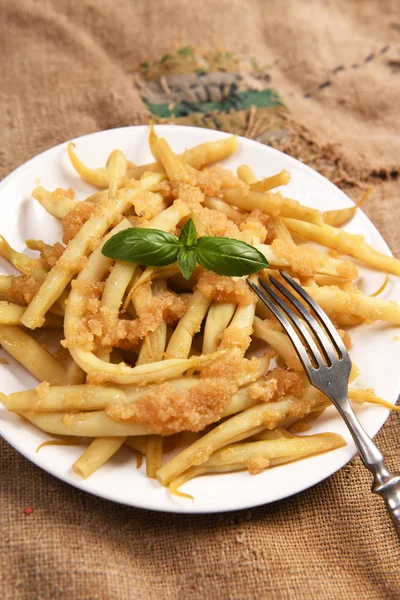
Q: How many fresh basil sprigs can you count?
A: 1